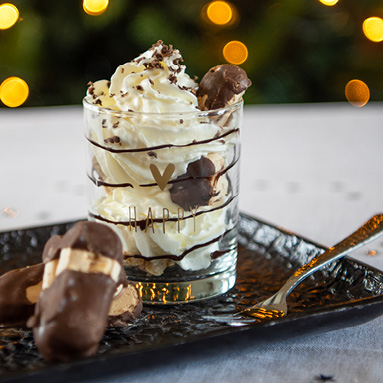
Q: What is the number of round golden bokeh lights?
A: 8